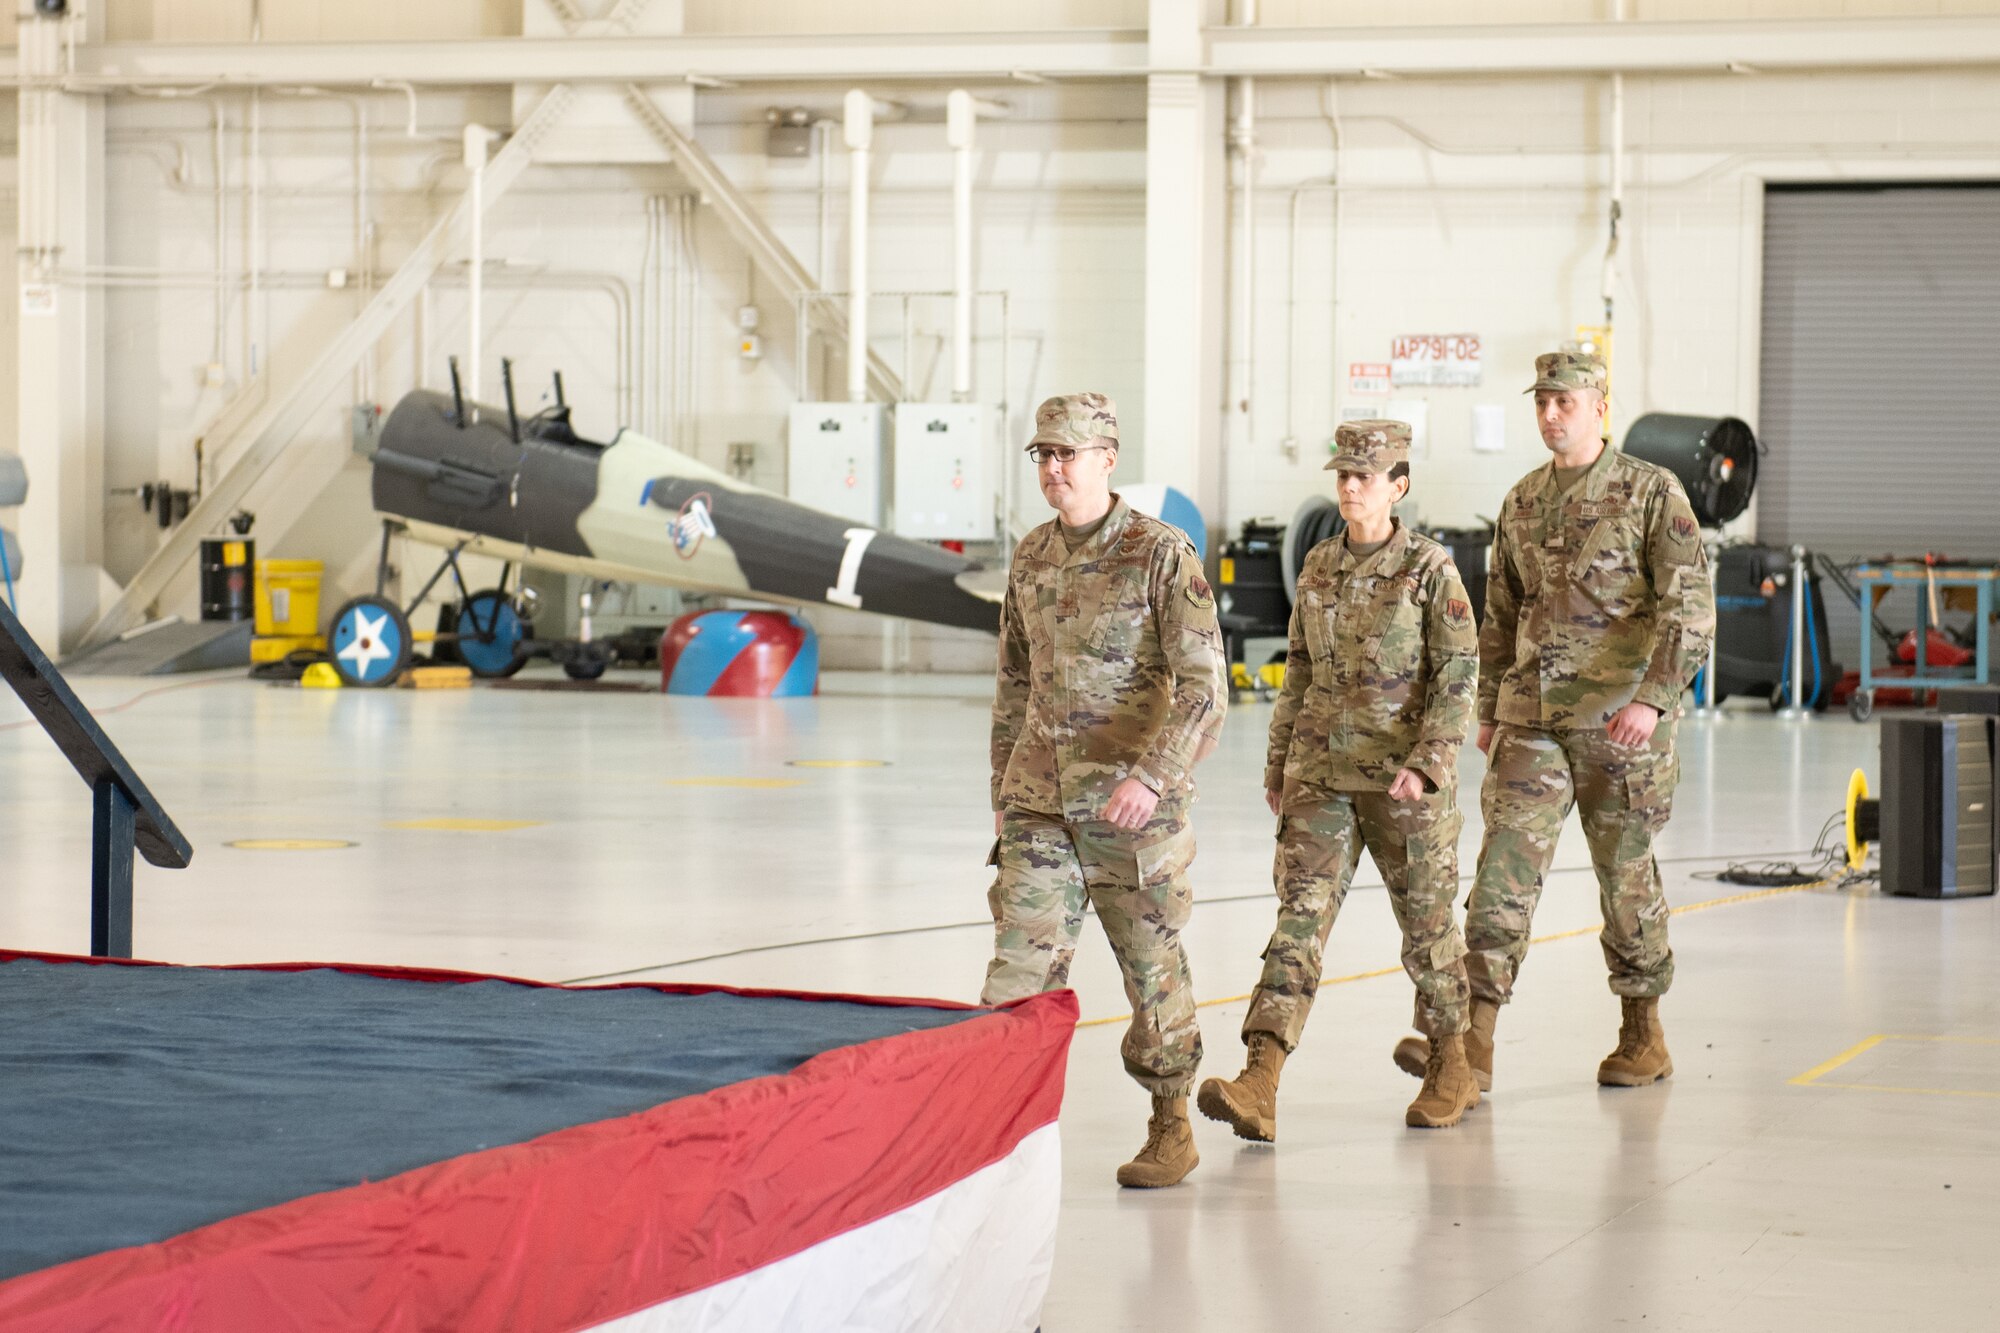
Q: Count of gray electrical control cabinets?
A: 2